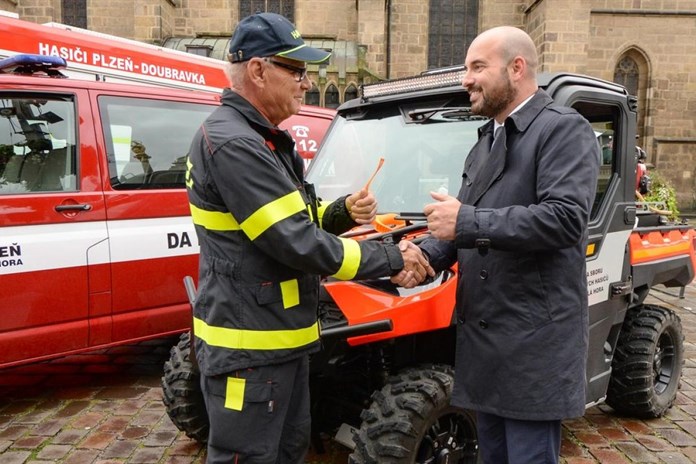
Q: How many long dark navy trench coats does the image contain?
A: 1